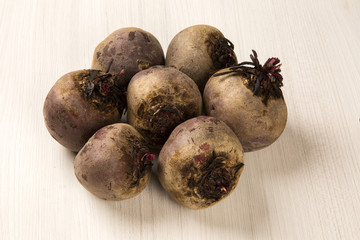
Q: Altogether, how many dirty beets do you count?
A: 7